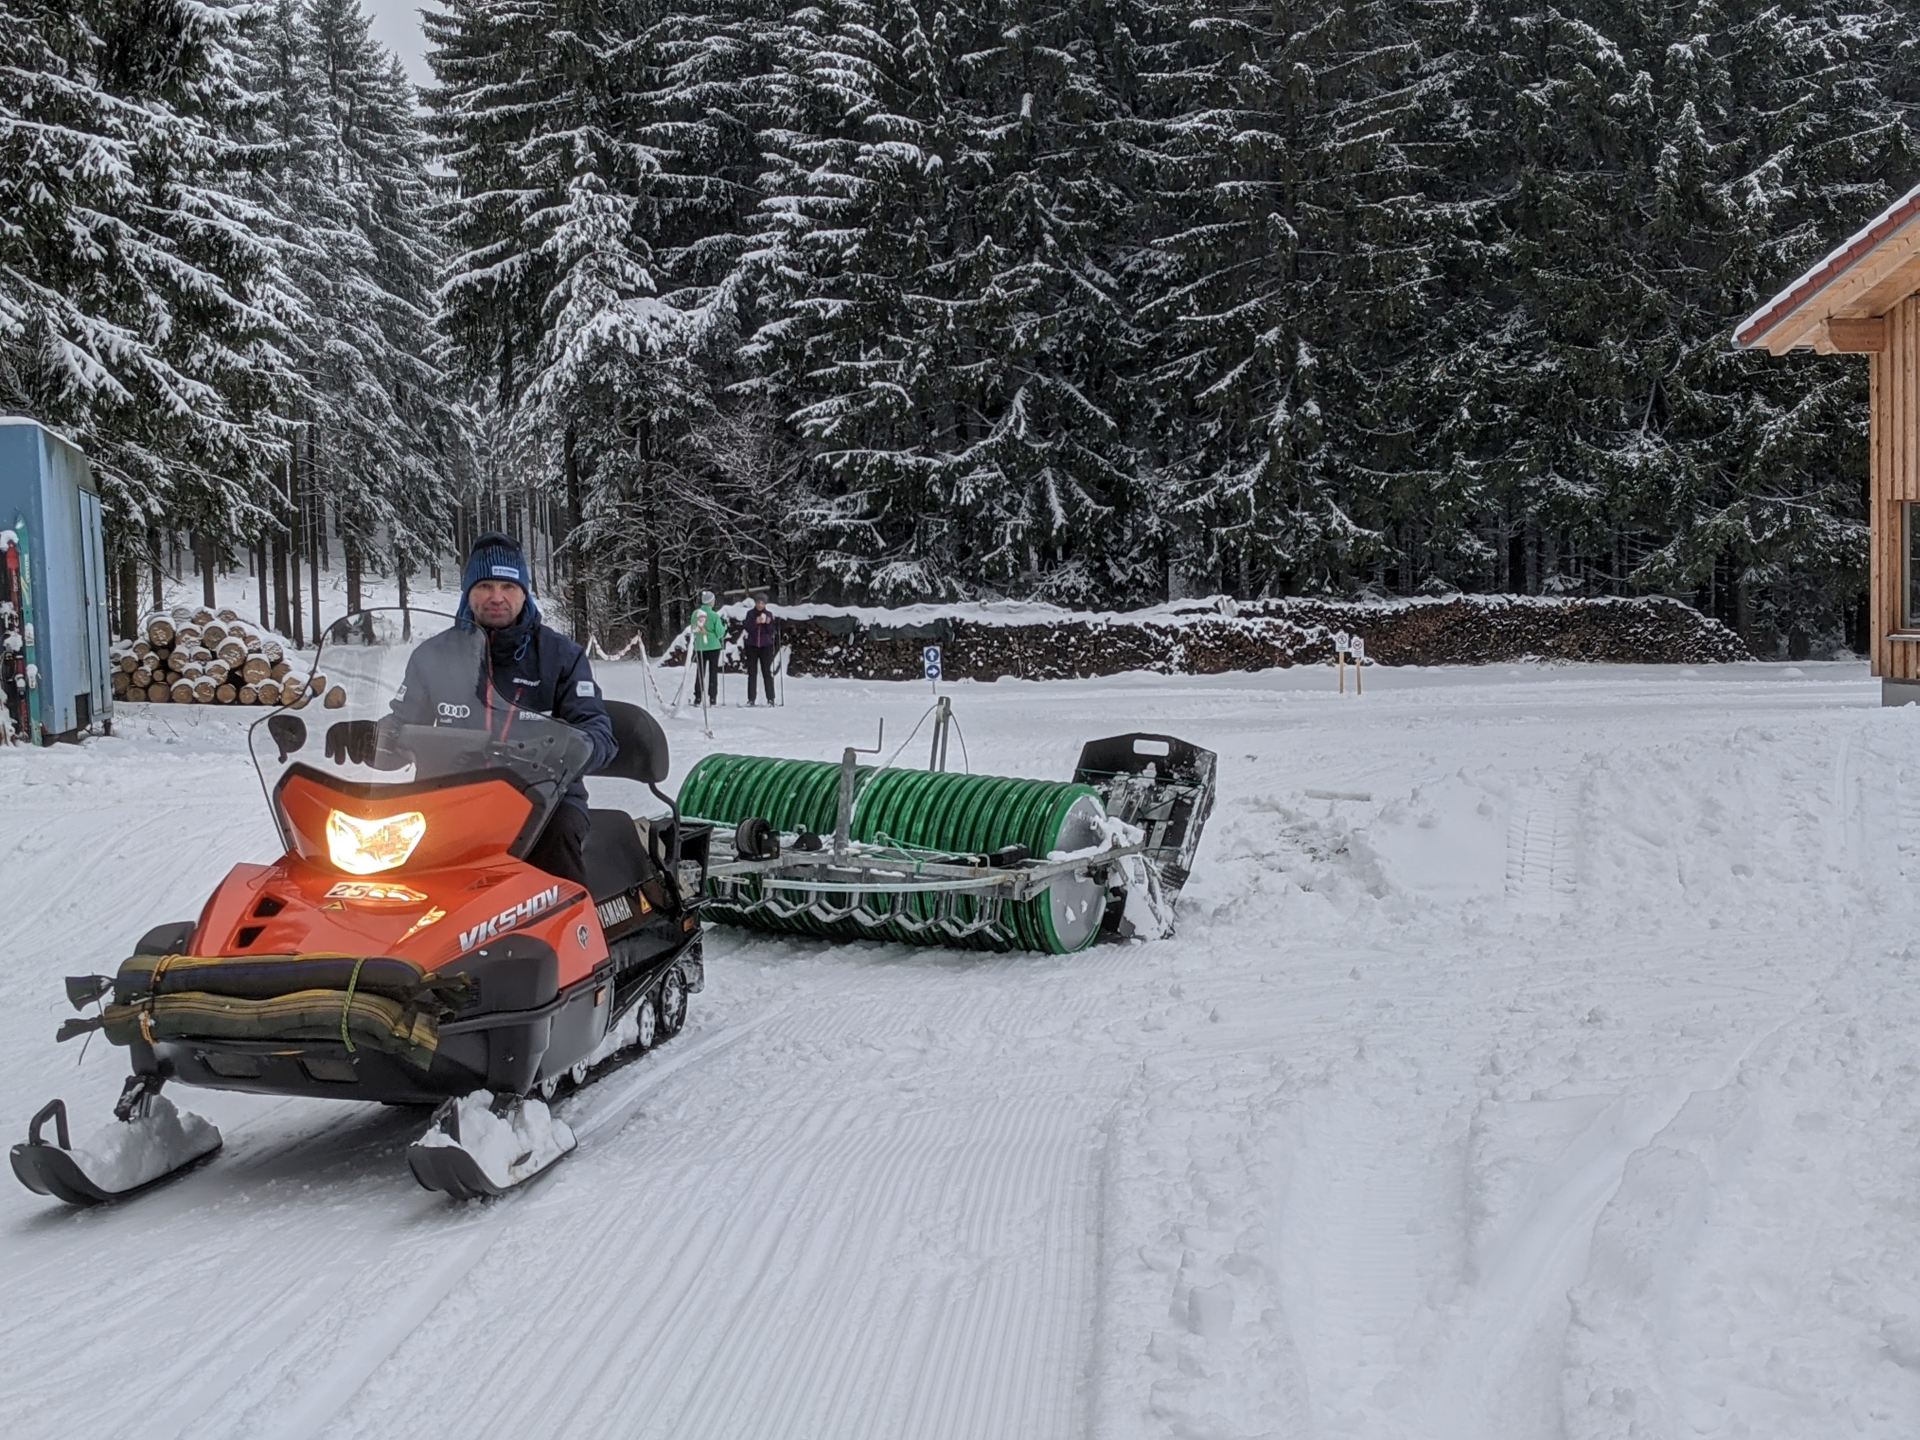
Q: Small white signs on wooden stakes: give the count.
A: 2